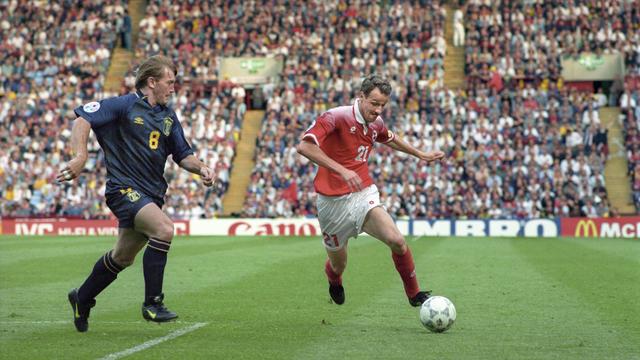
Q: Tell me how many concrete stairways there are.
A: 4